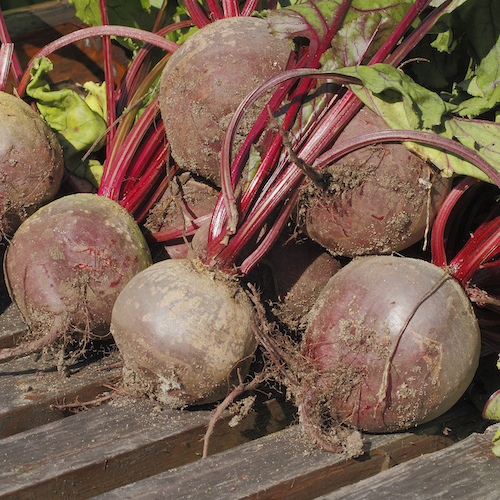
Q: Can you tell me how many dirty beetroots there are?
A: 8